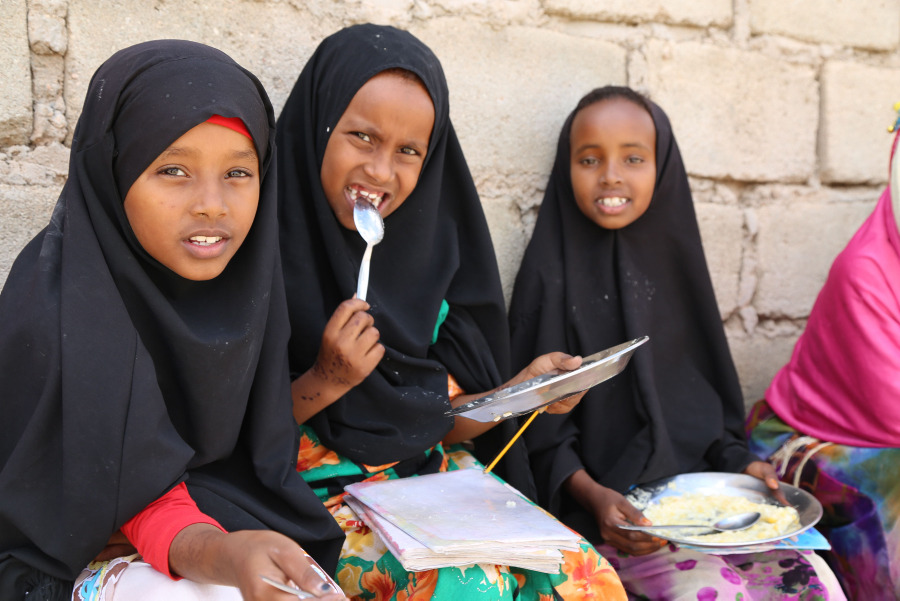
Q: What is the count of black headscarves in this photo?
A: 3